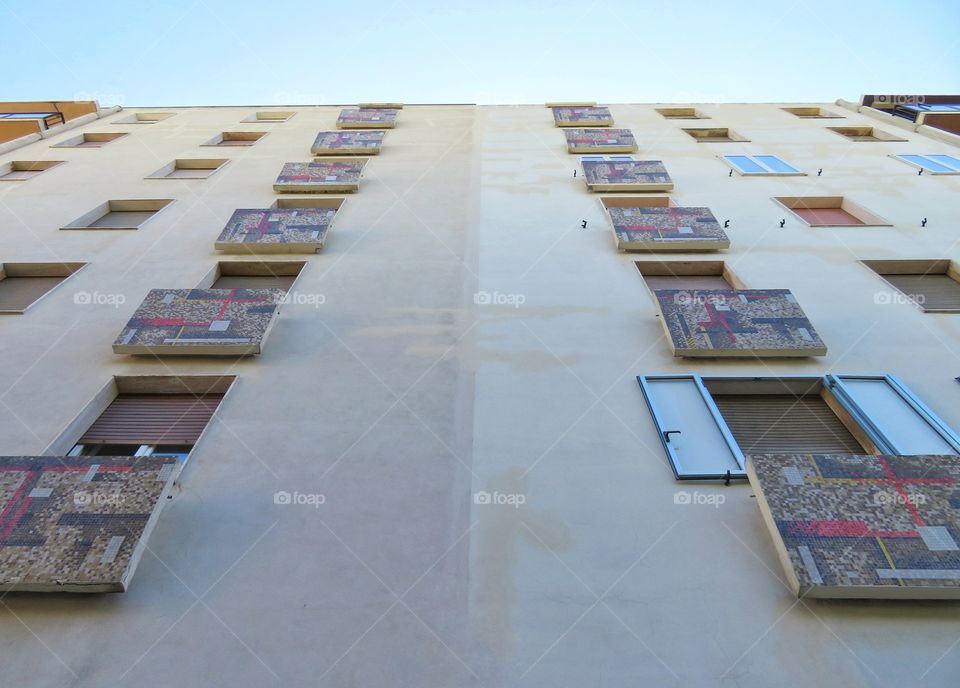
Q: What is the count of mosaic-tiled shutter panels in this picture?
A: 12